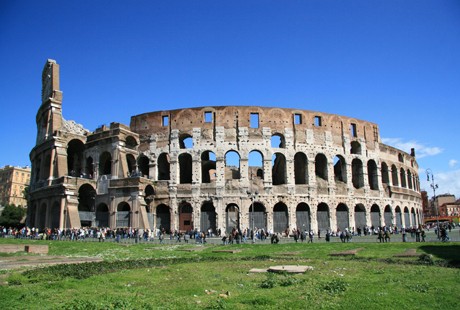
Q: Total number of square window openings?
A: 6